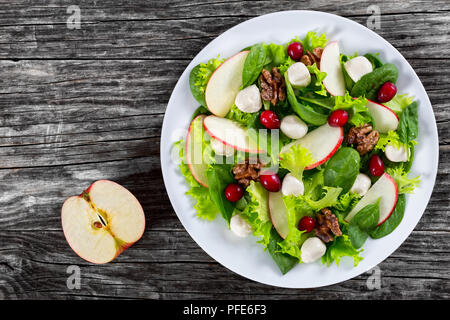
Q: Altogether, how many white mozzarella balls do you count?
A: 10